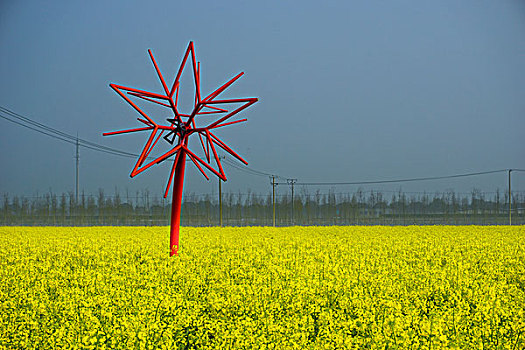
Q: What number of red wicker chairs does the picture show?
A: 0